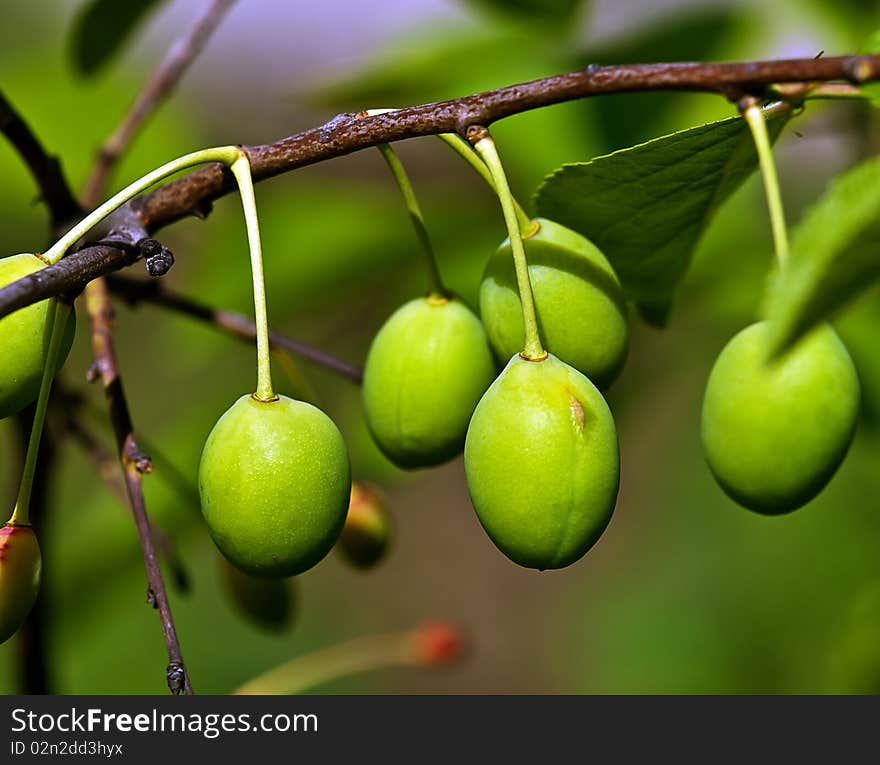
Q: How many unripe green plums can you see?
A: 6